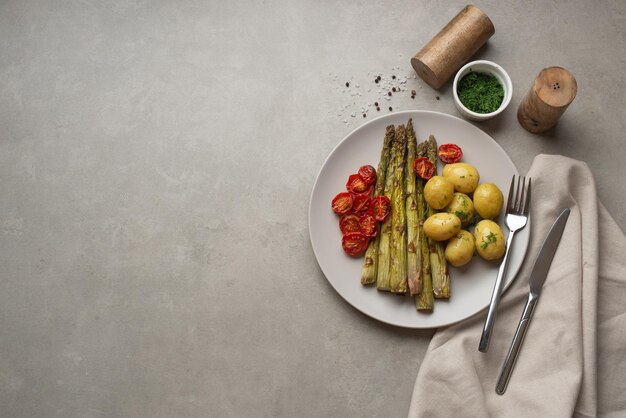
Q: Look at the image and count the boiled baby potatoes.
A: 7